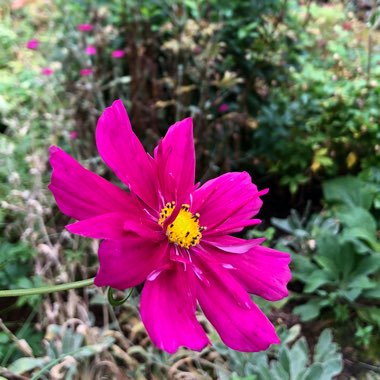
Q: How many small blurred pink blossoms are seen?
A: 8